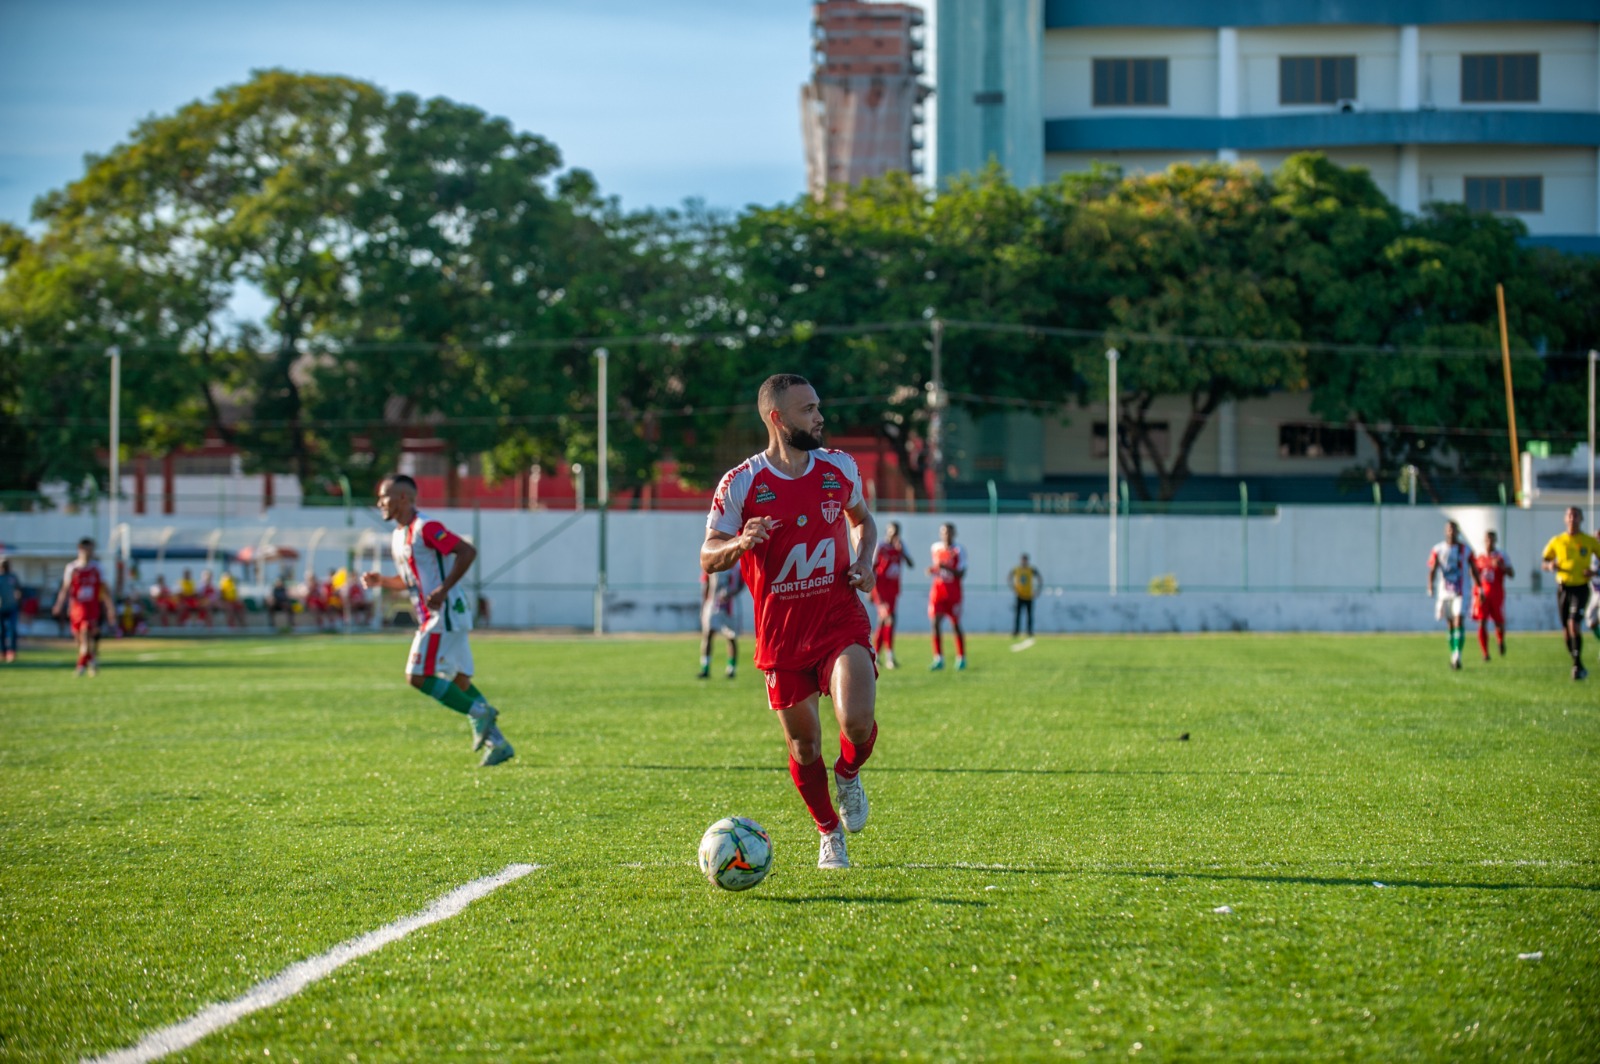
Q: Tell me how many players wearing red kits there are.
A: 5